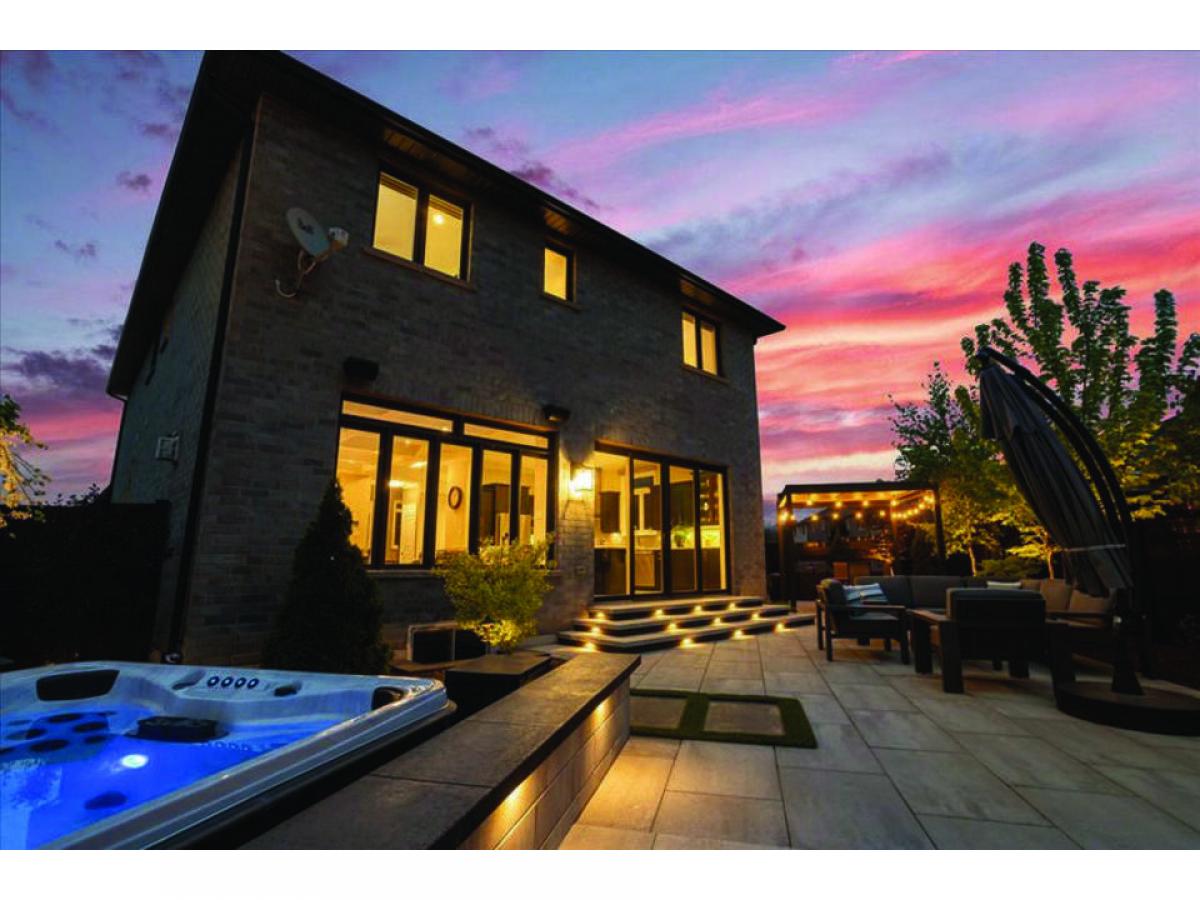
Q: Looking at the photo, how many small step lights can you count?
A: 12